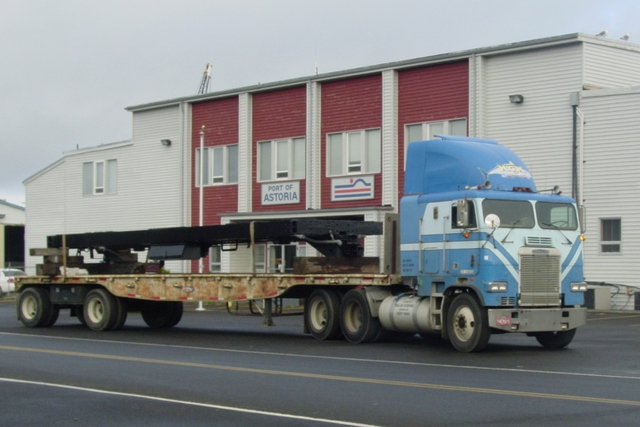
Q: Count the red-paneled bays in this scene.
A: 4